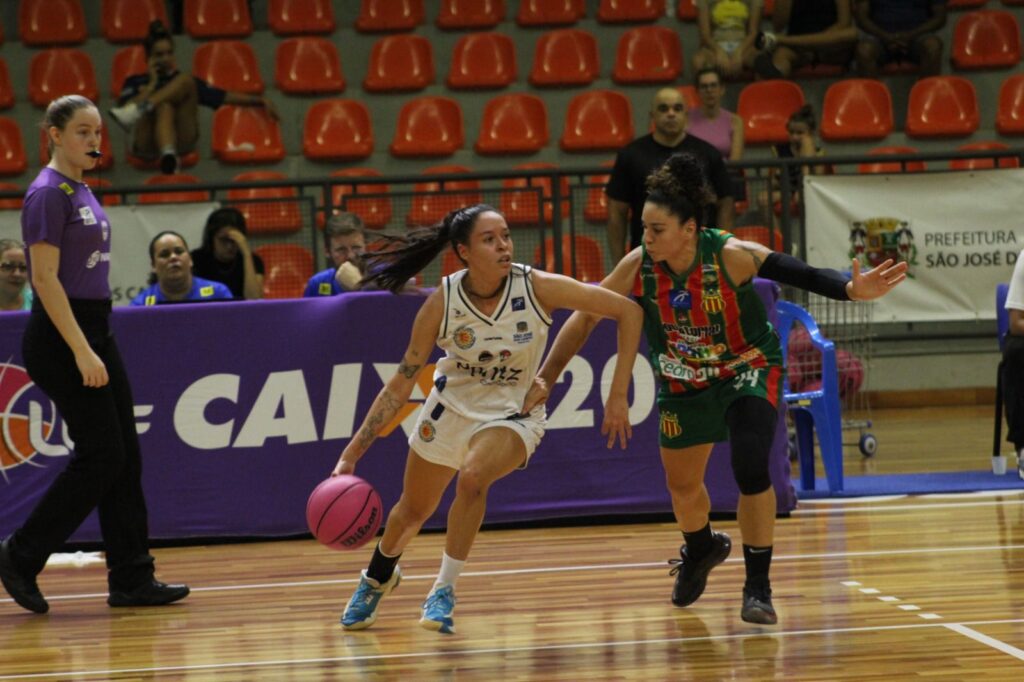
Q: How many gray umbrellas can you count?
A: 0